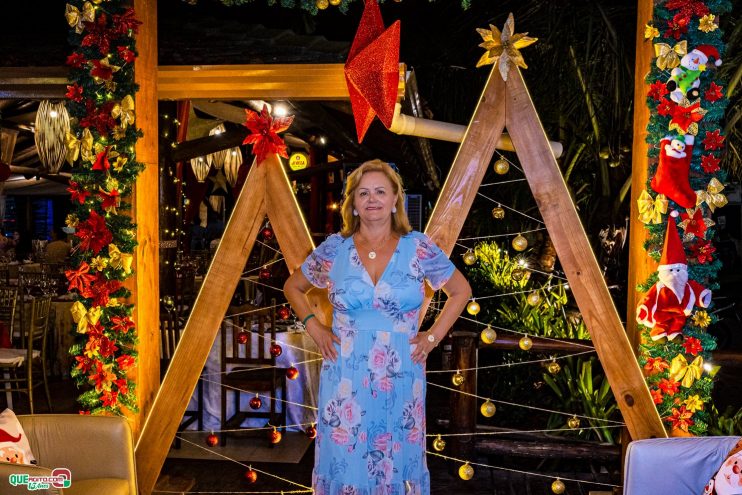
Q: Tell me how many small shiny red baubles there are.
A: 11